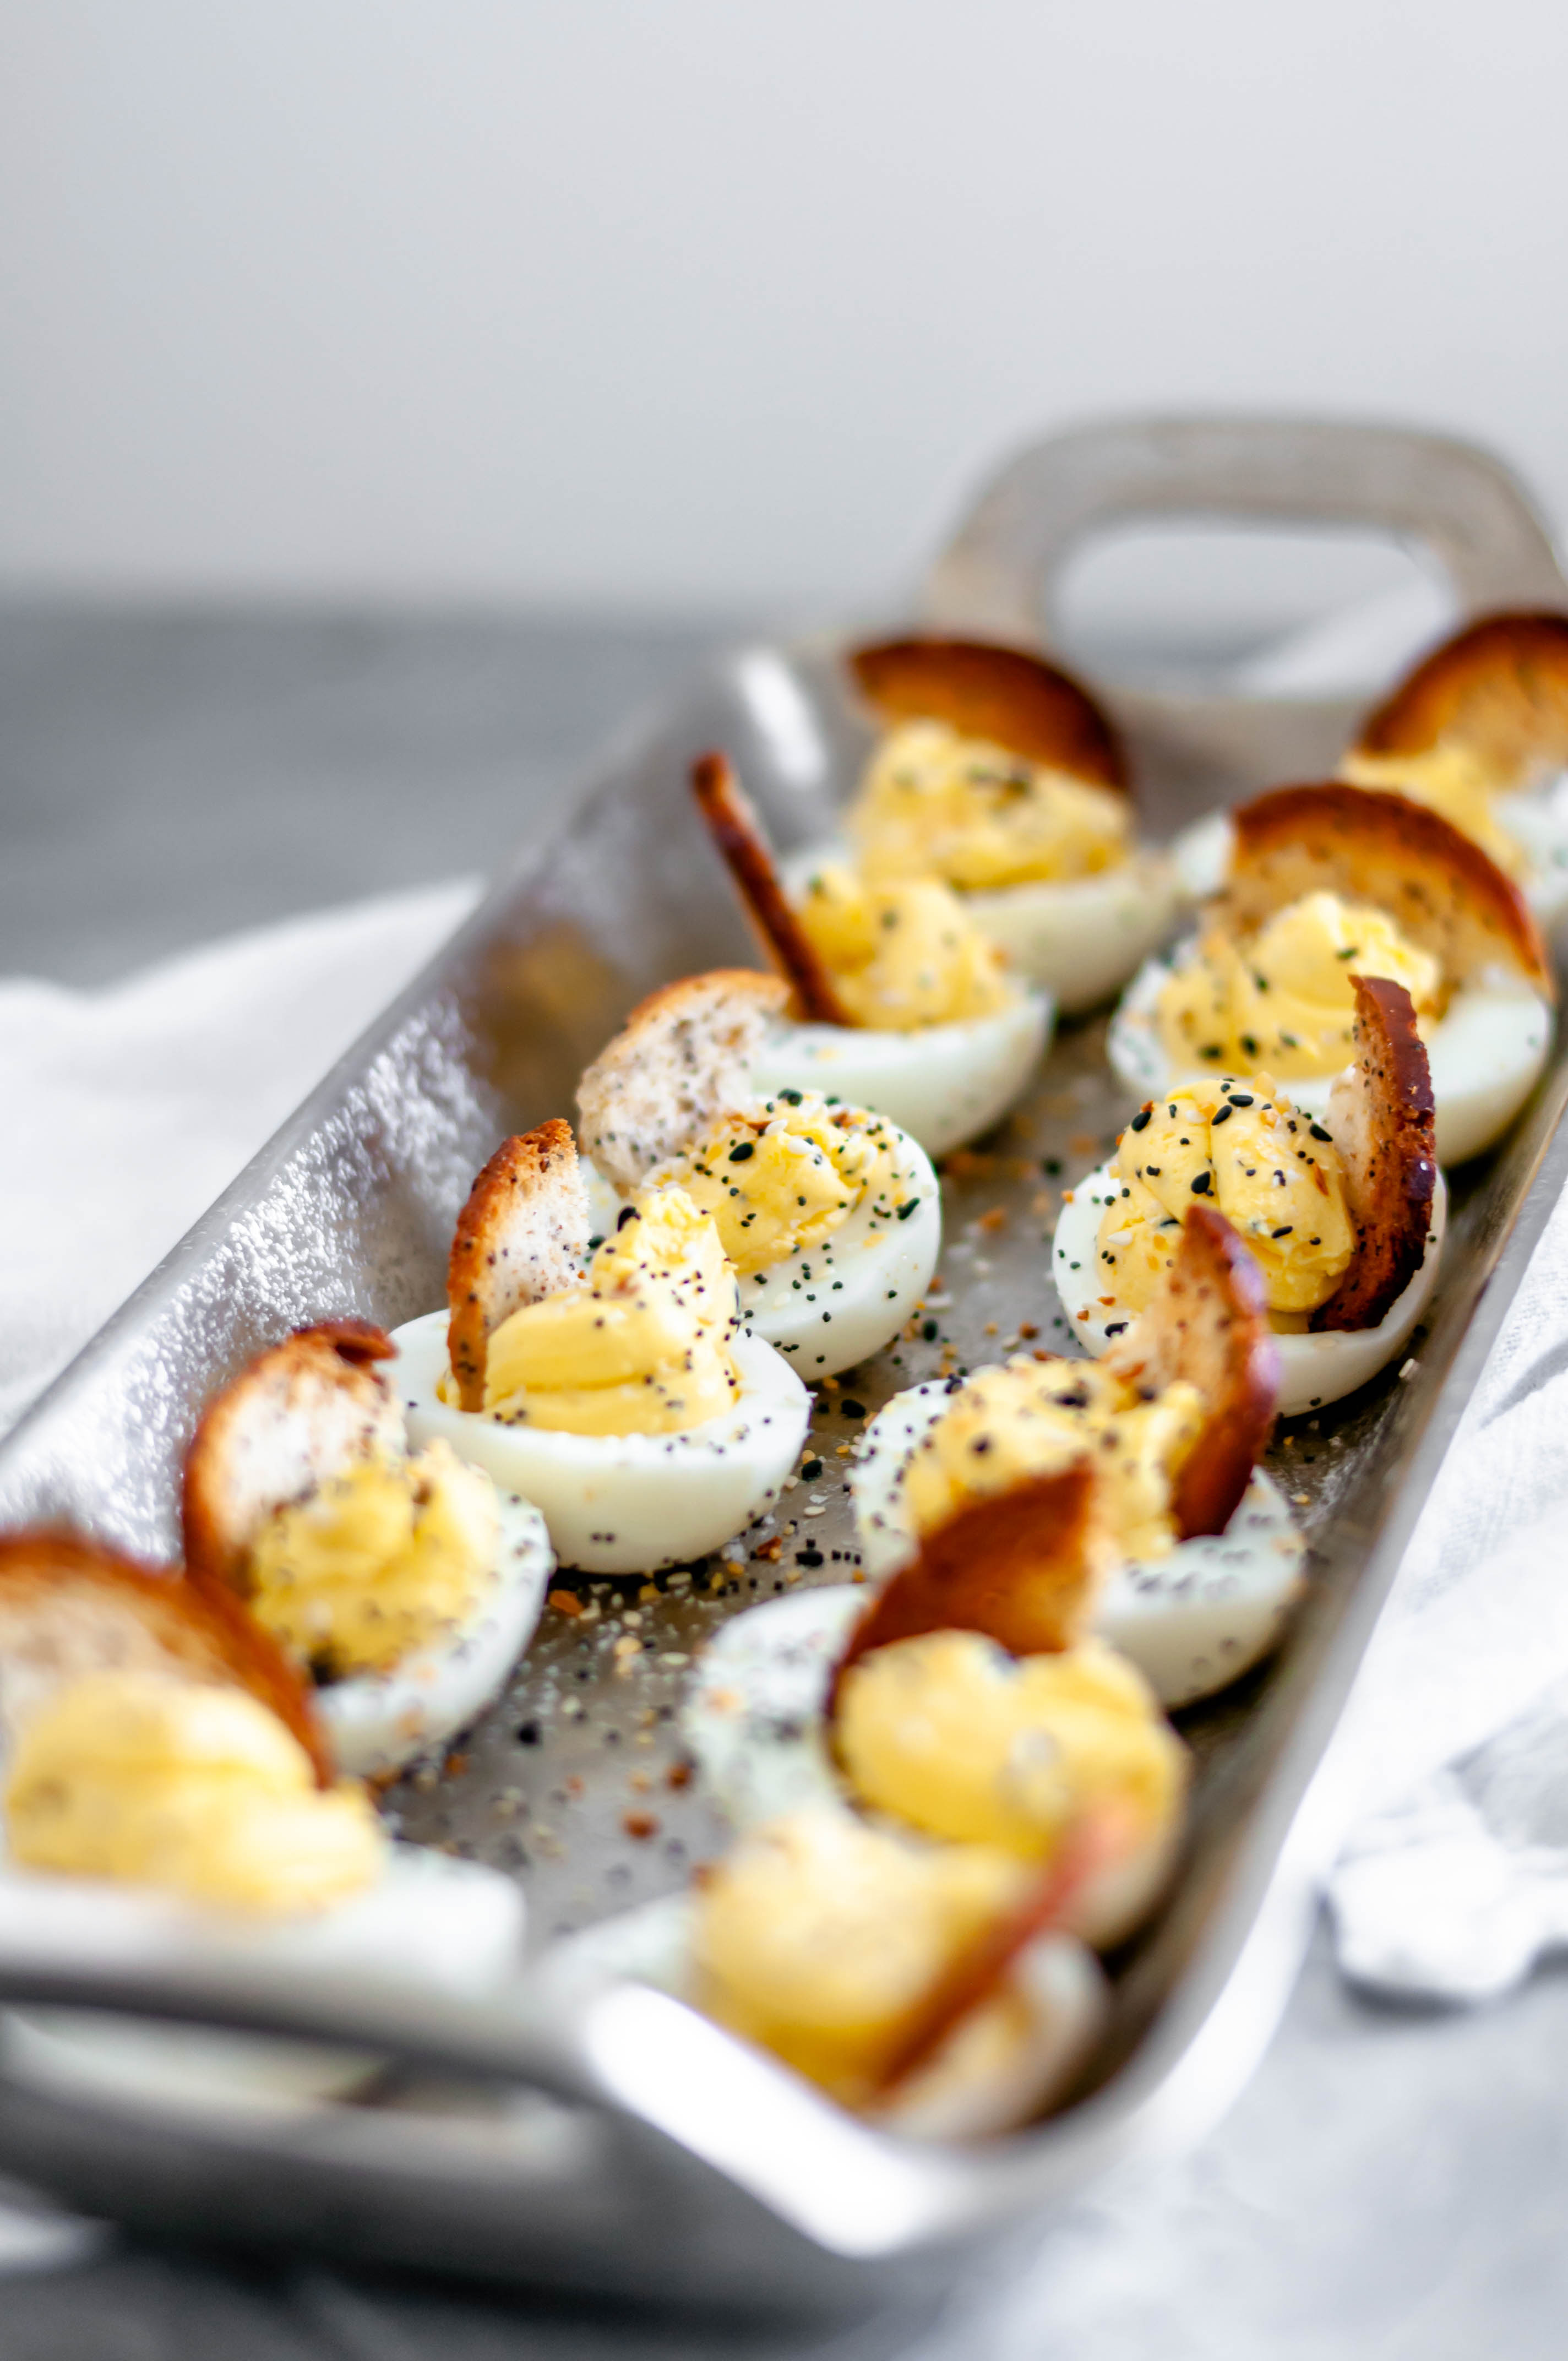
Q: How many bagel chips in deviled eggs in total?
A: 12